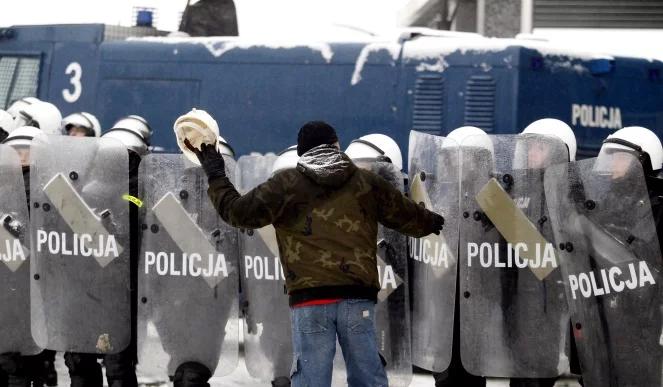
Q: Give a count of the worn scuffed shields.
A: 8